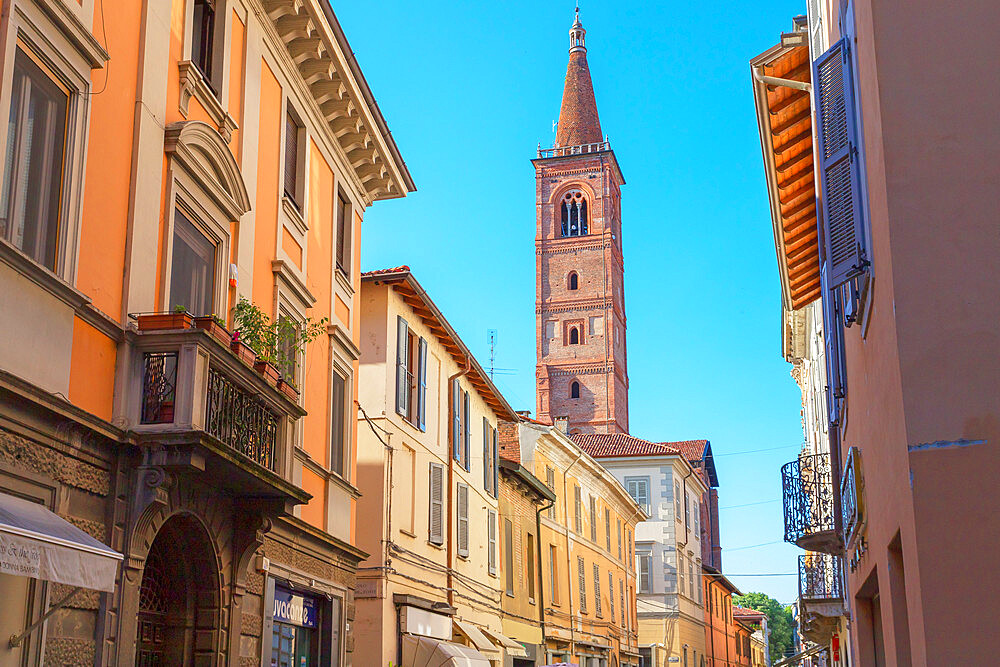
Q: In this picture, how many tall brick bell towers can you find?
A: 1